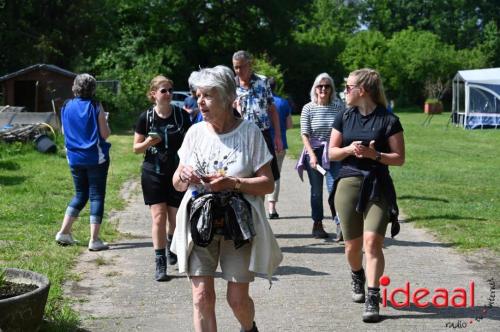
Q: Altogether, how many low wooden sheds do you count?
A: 1